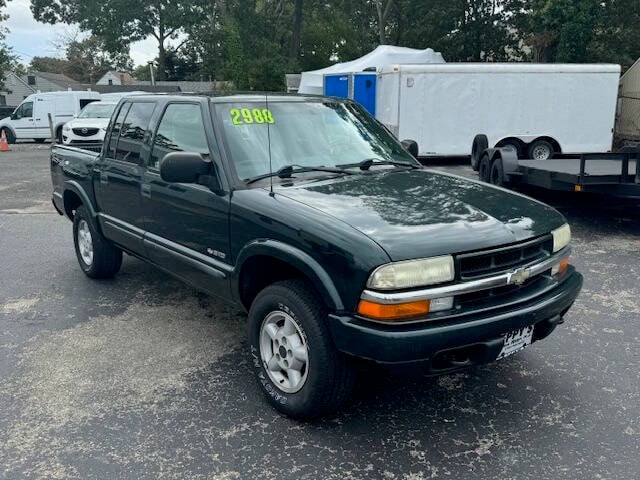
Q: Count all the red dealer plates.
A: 0